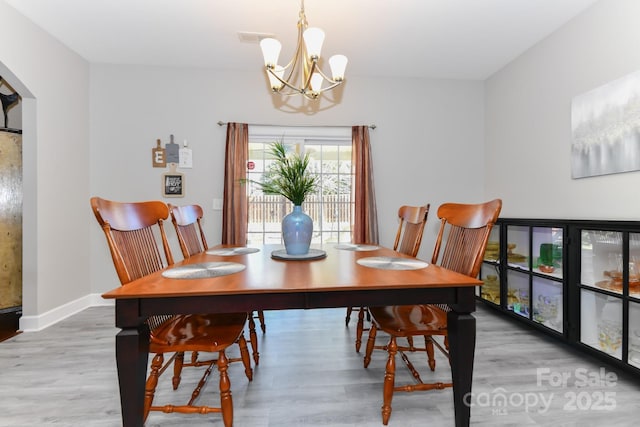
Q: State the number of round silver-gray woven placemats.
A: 4